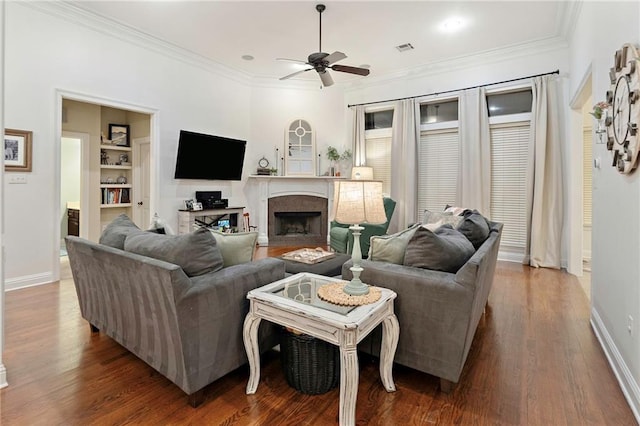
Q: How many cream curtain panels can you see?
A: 4